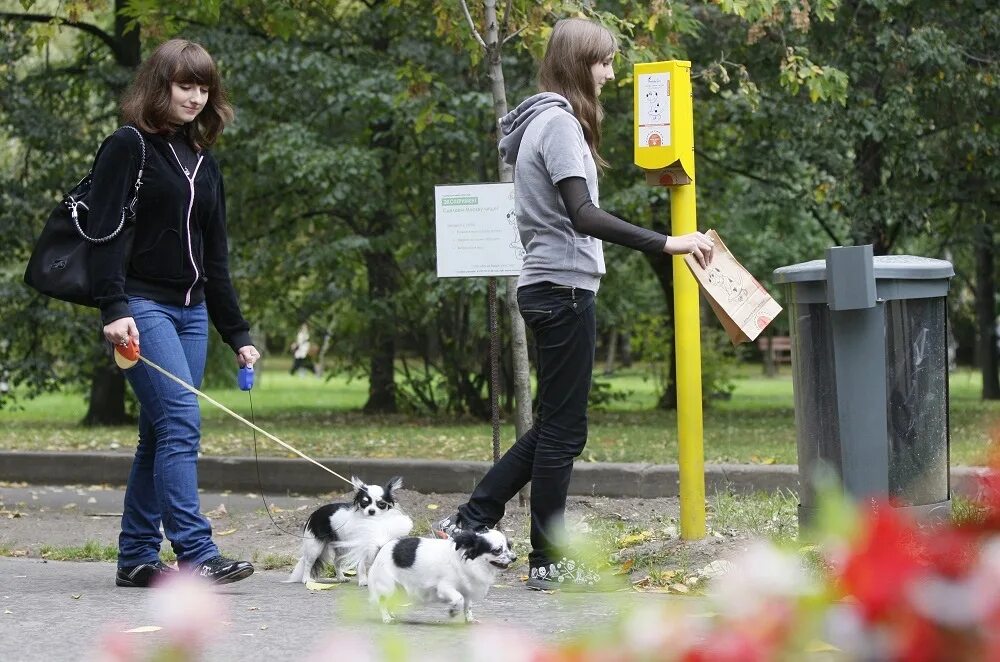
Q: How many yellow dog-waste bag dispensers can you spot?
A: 1